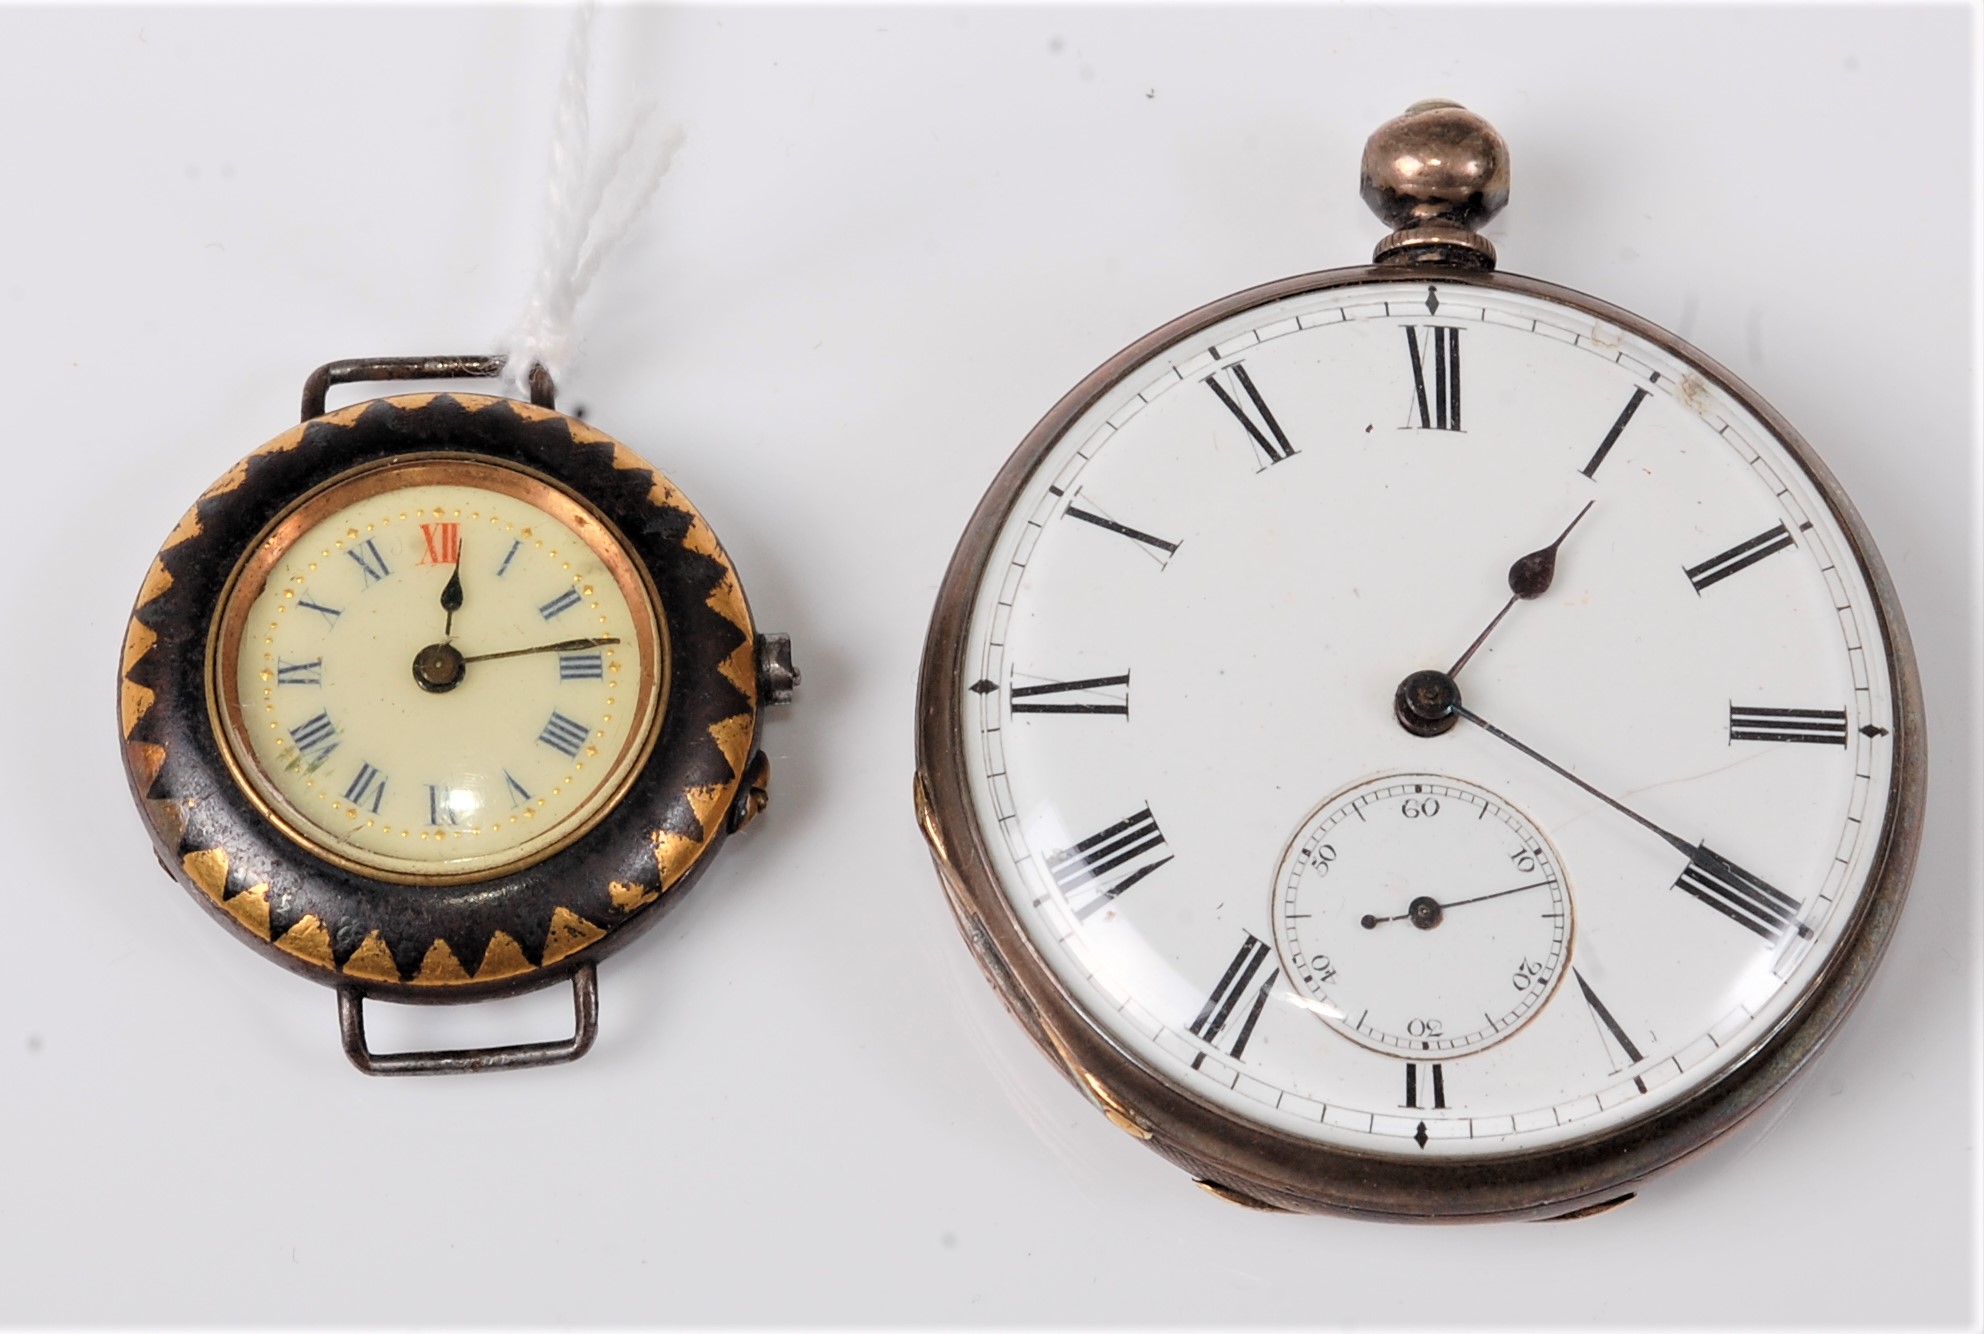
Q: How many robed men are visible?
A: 0